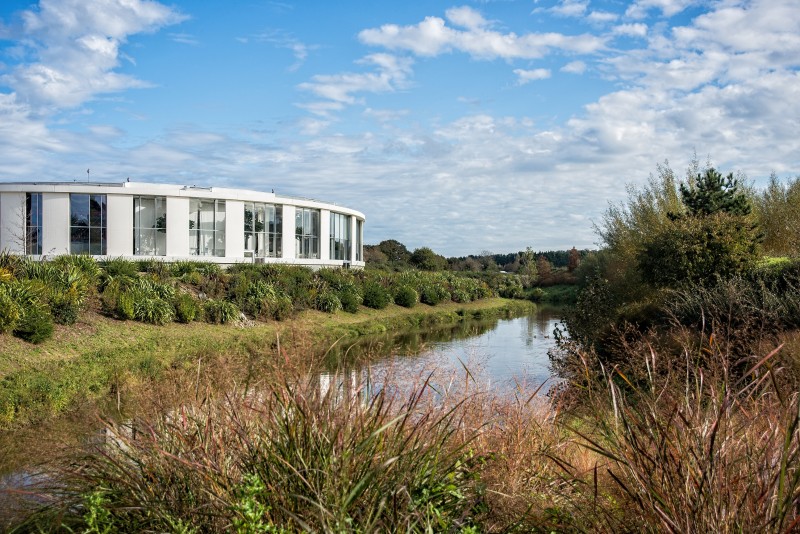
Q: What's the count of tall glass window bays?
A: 8